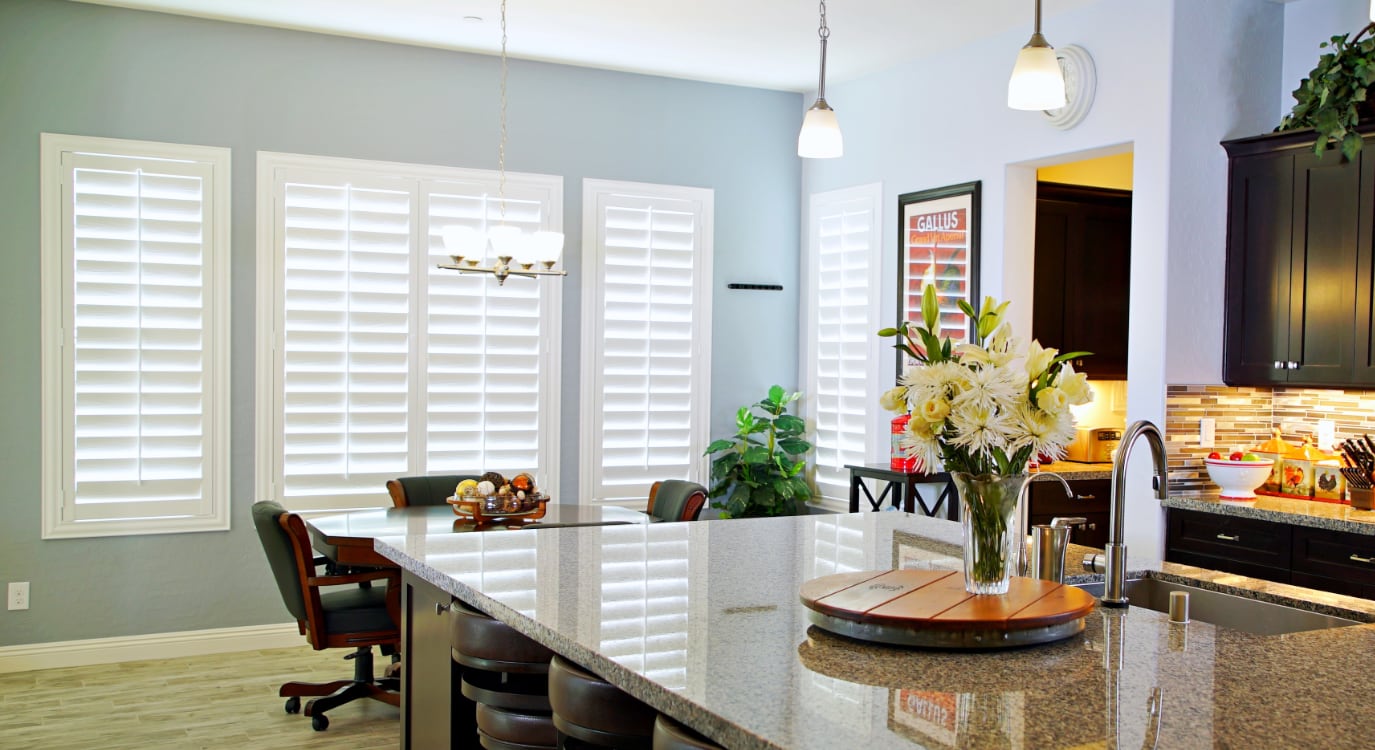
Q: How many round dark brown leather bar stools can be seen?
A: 3